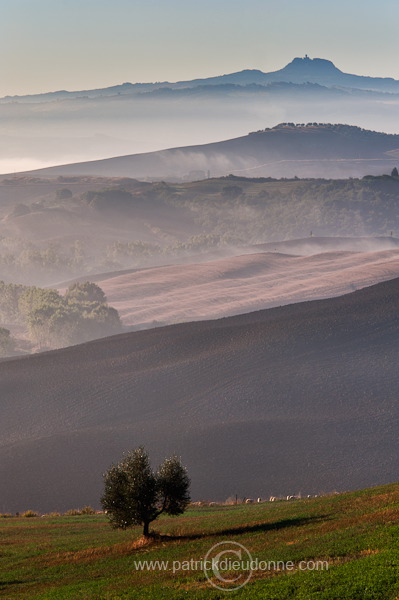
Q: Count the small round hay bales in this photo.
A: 0